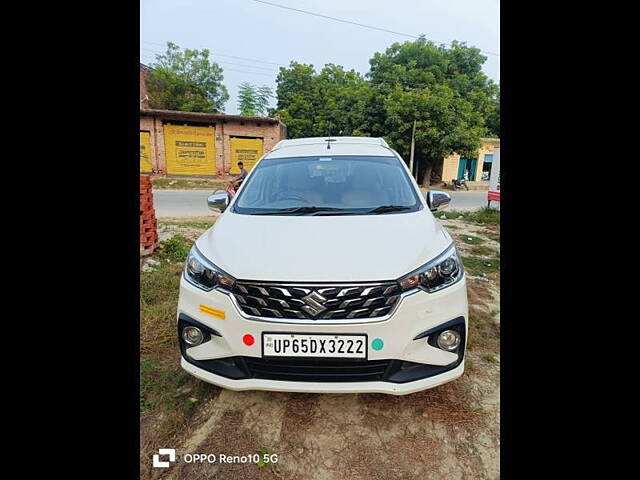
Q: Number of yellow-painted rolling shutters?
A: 3